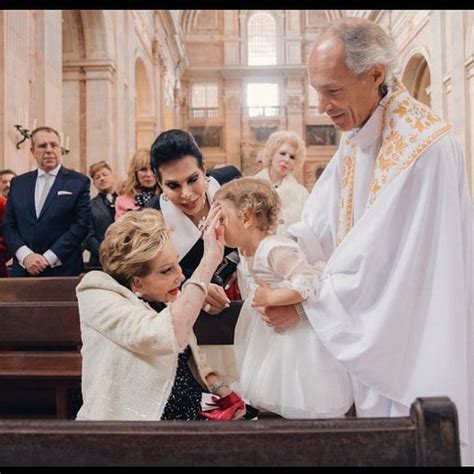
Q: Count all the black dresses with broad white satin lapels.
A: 1